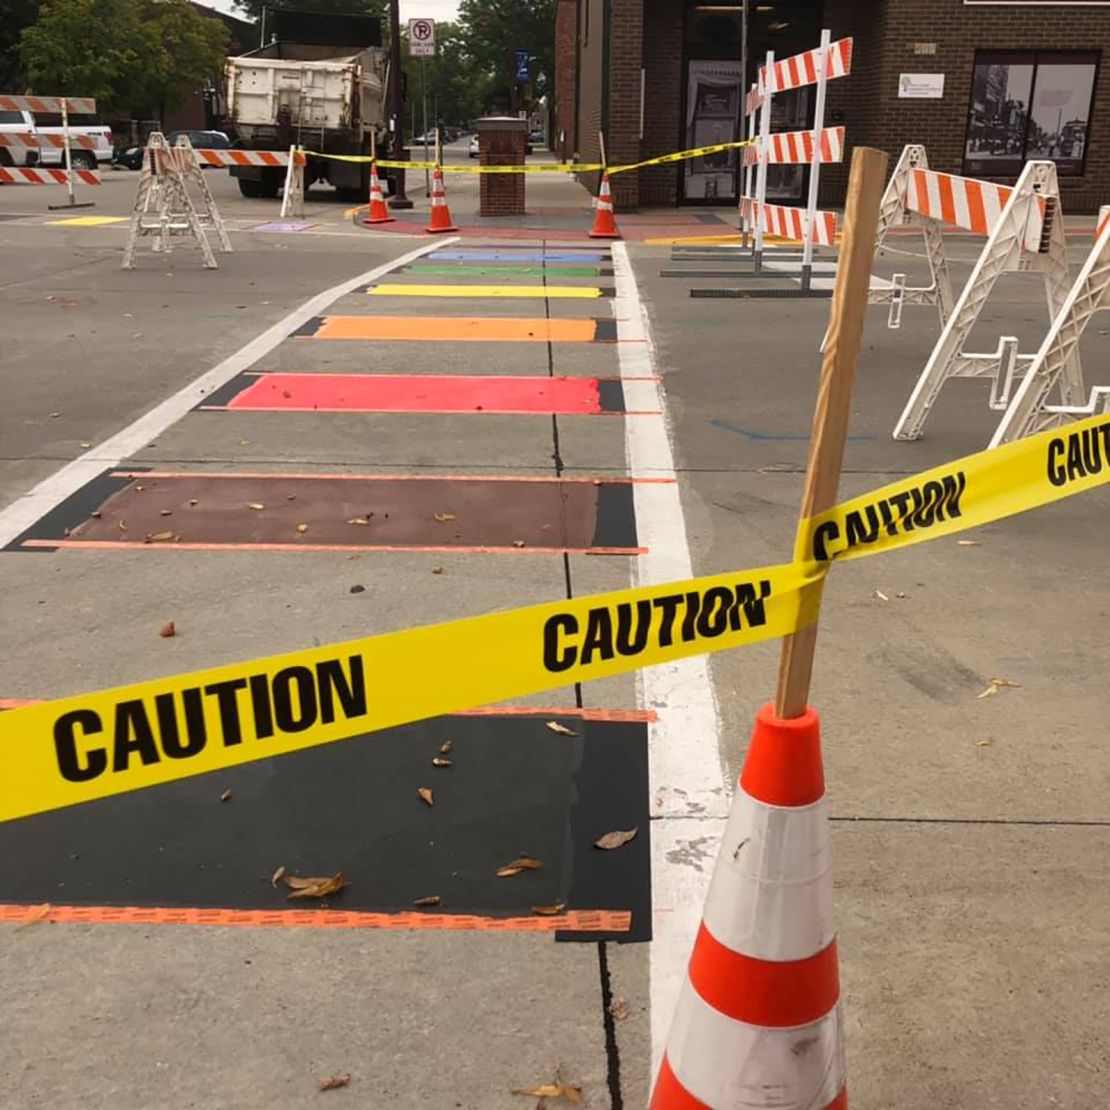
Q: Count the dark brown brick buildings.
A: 1